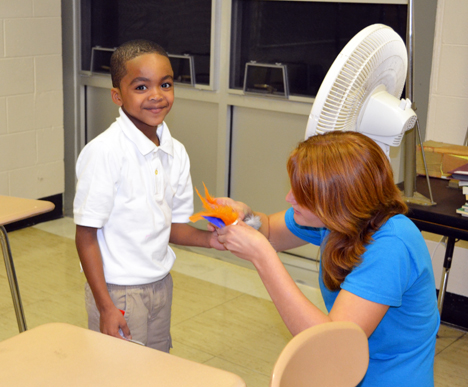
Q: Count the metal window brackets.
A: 3